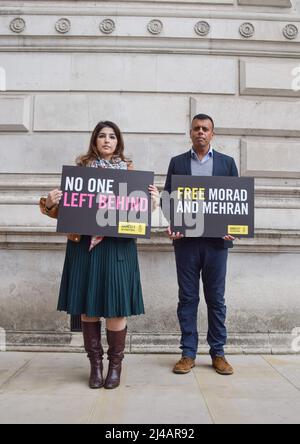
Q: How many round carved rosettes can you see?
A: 7